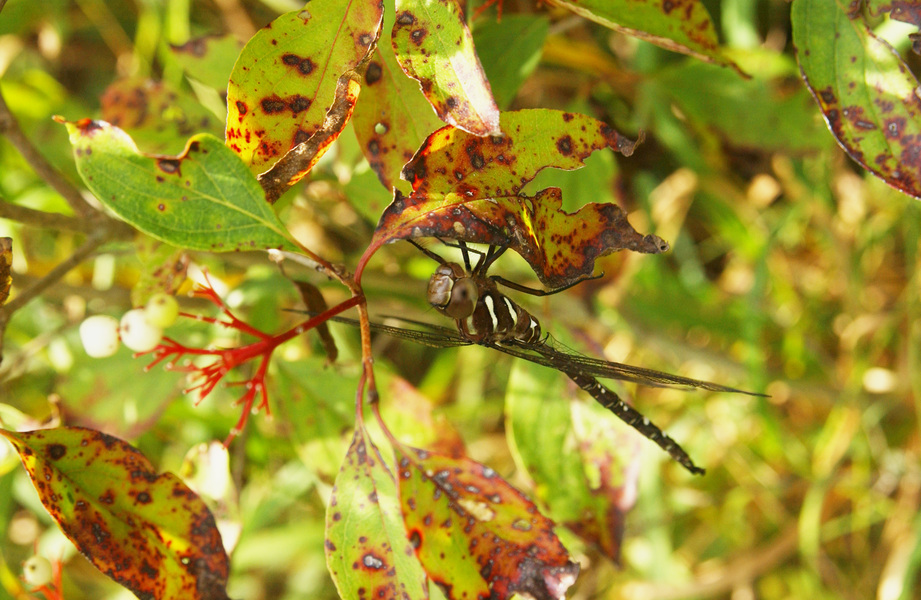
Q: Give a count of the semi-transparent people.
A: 0